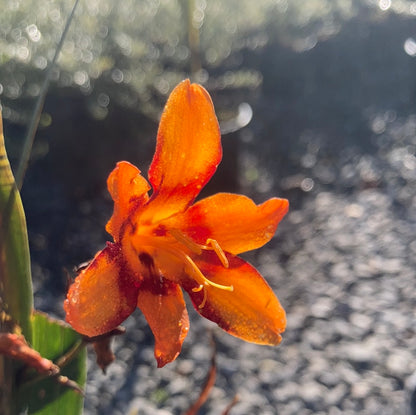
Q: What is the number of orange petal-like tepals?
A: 6